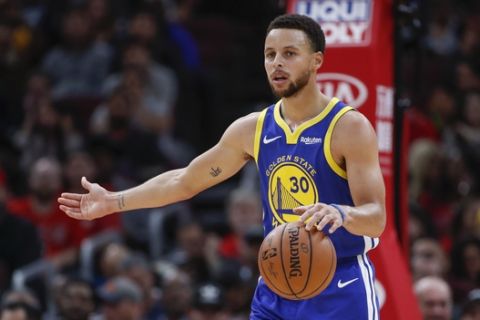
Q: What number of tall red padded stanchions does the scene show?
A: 1